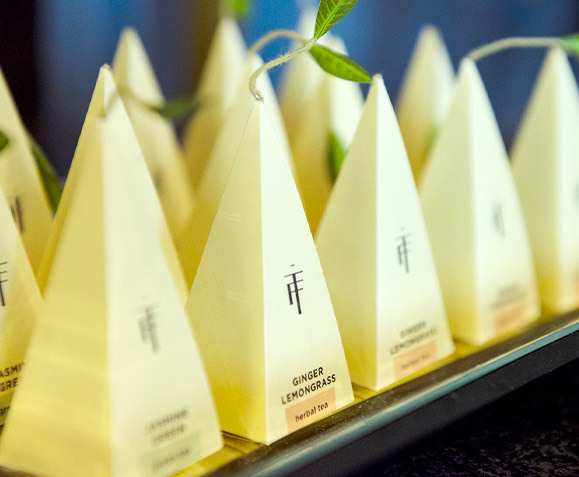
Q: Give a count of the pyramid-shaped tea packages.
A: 14